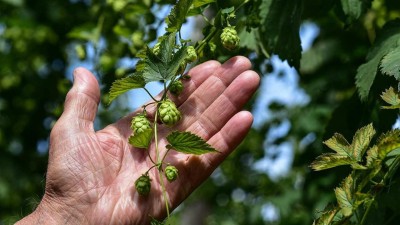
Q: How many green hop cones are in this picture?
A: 8